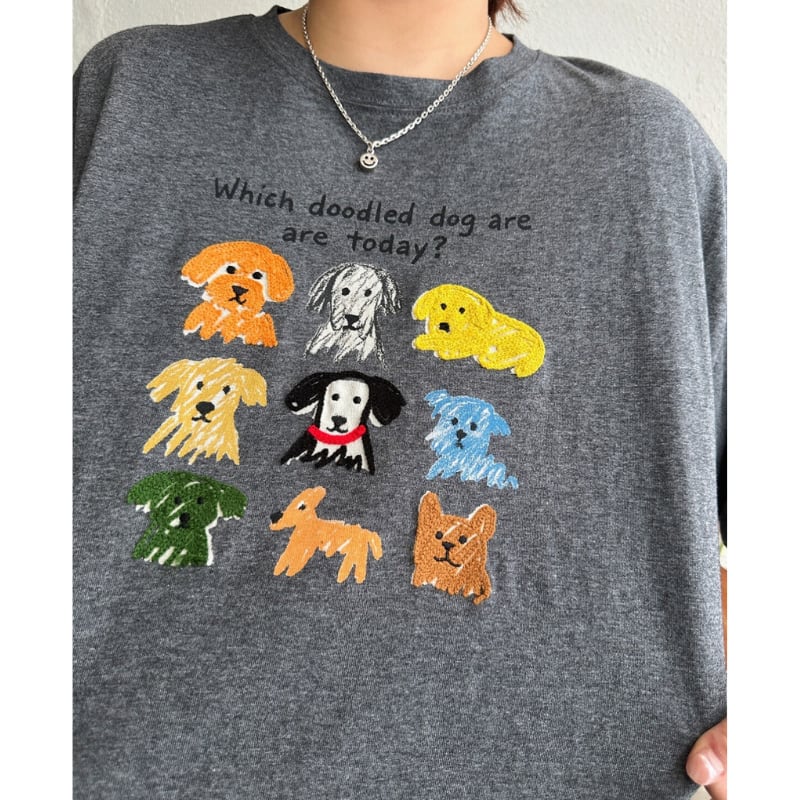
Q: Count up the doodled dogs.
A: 9